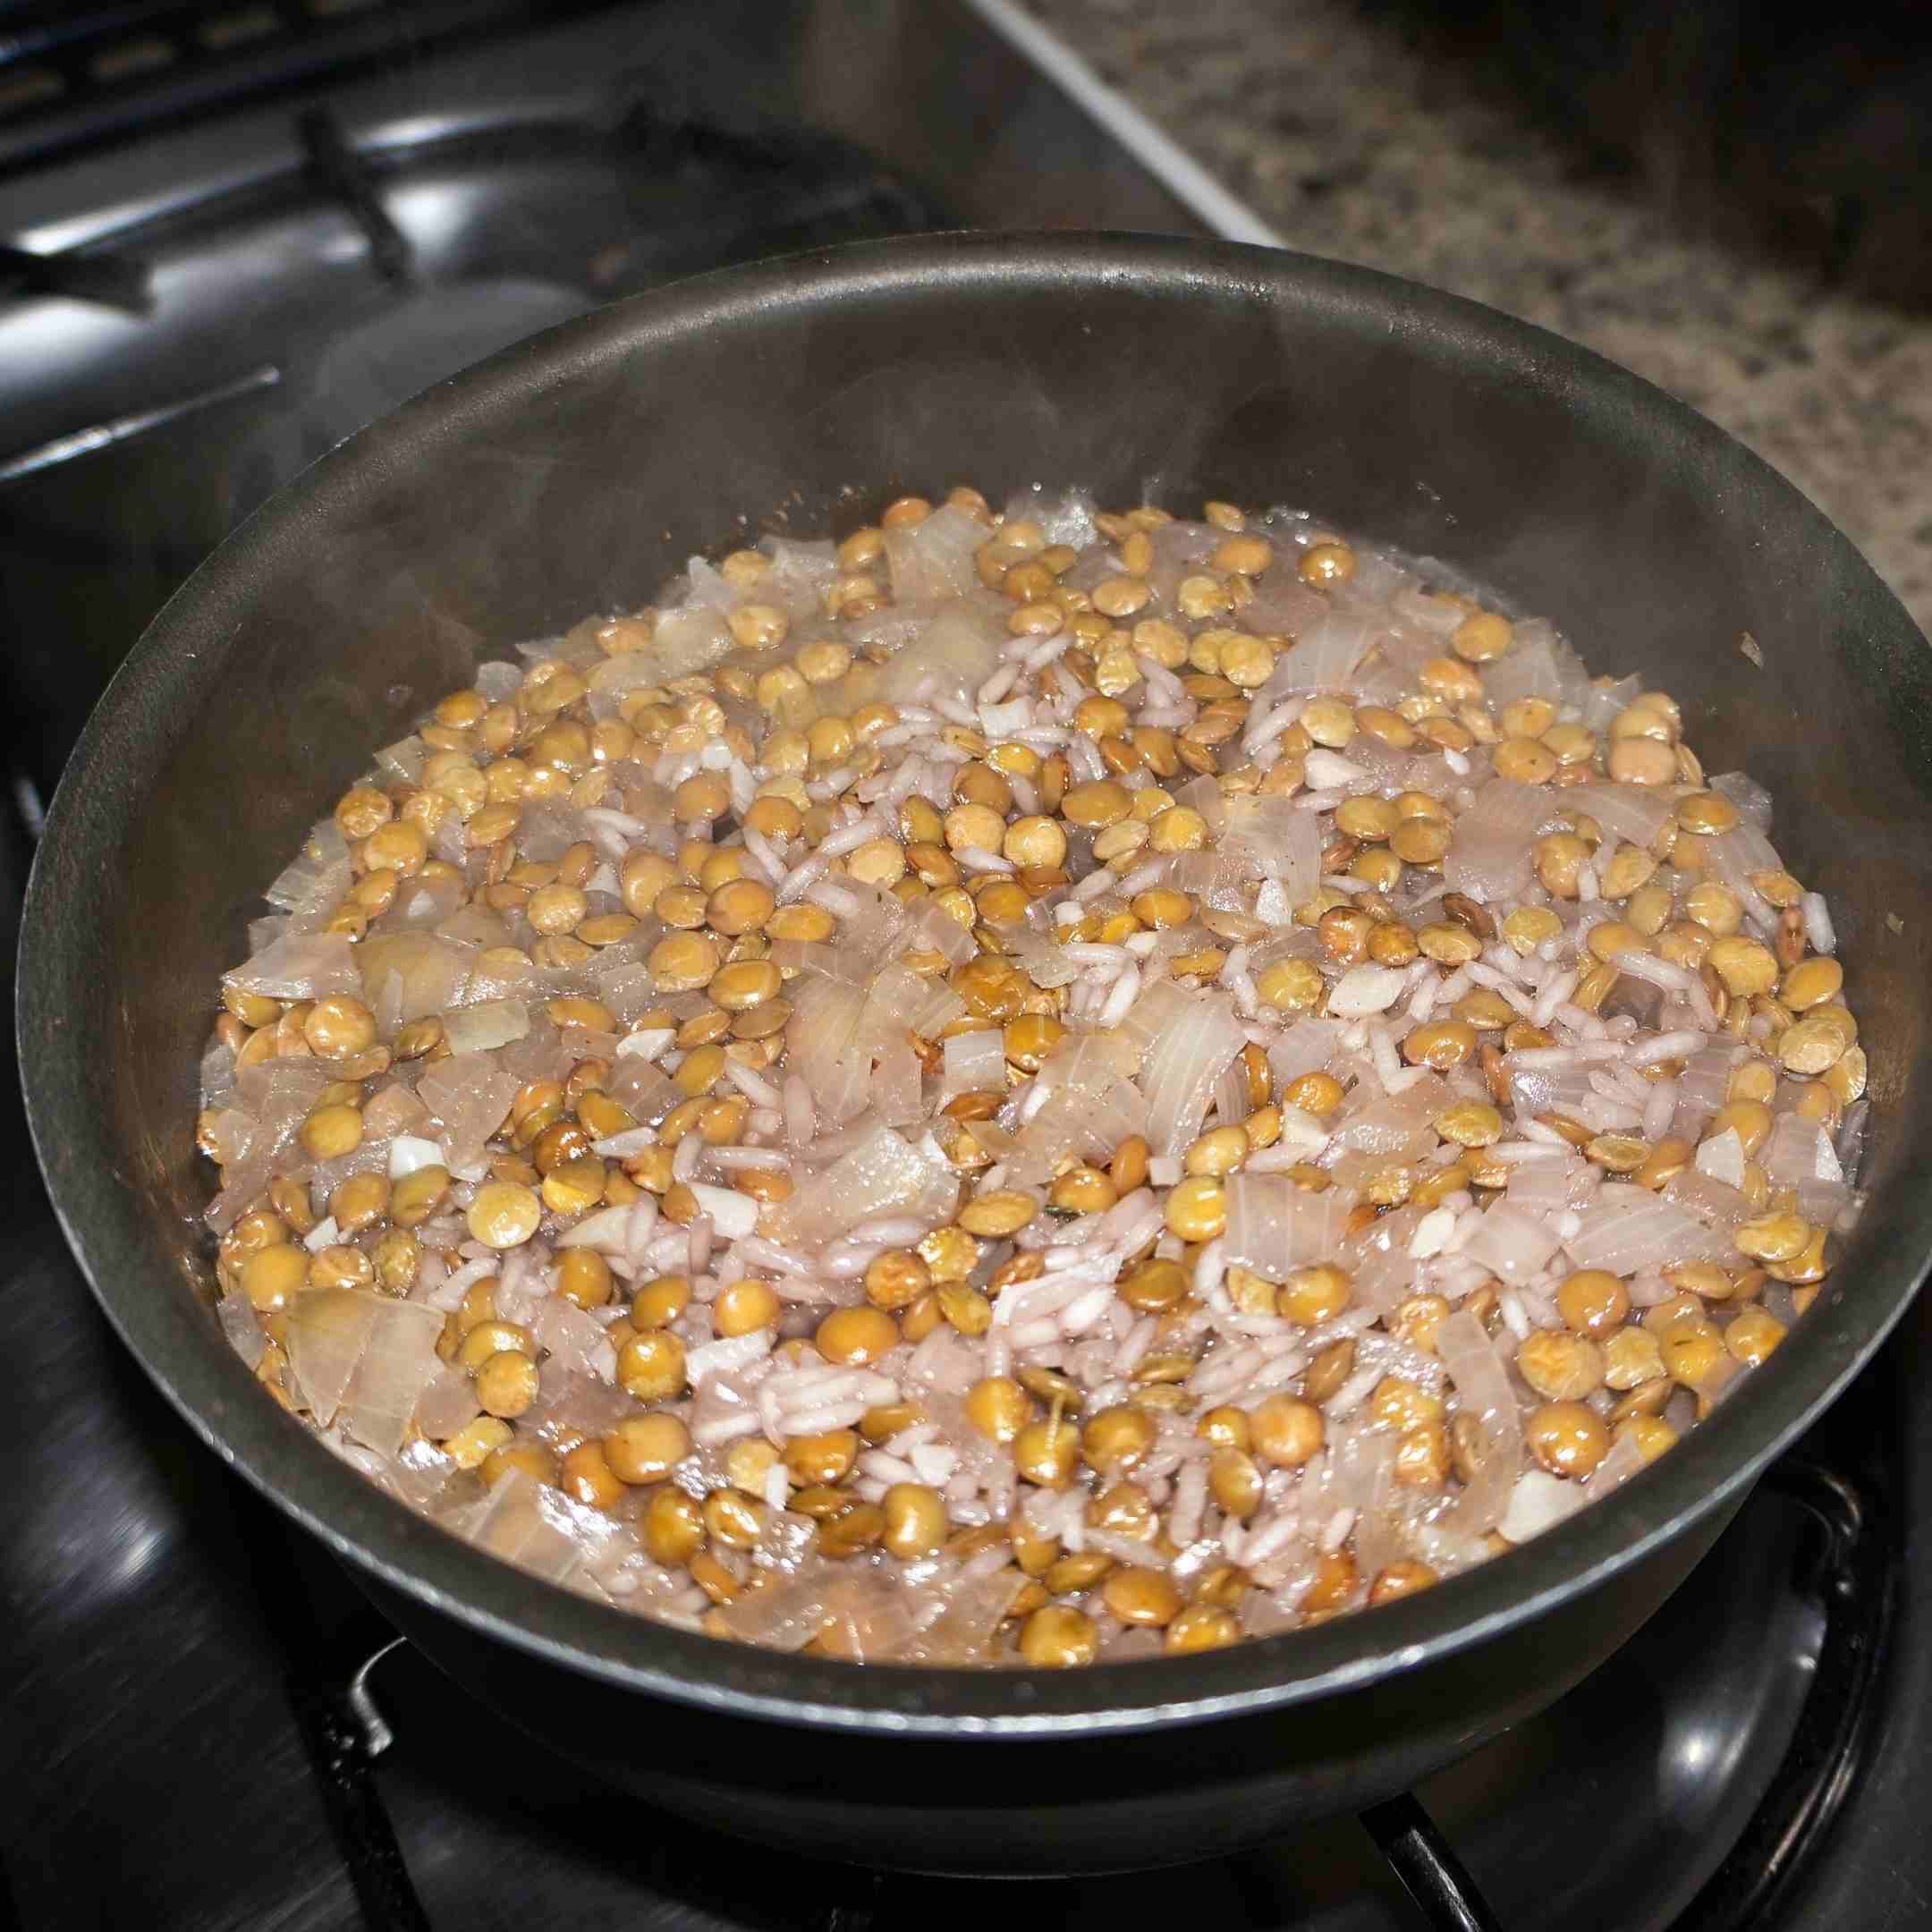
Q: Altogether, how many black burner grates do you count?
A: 2